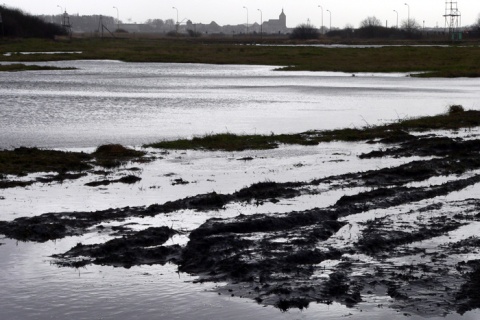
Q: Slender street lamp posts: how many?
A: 9